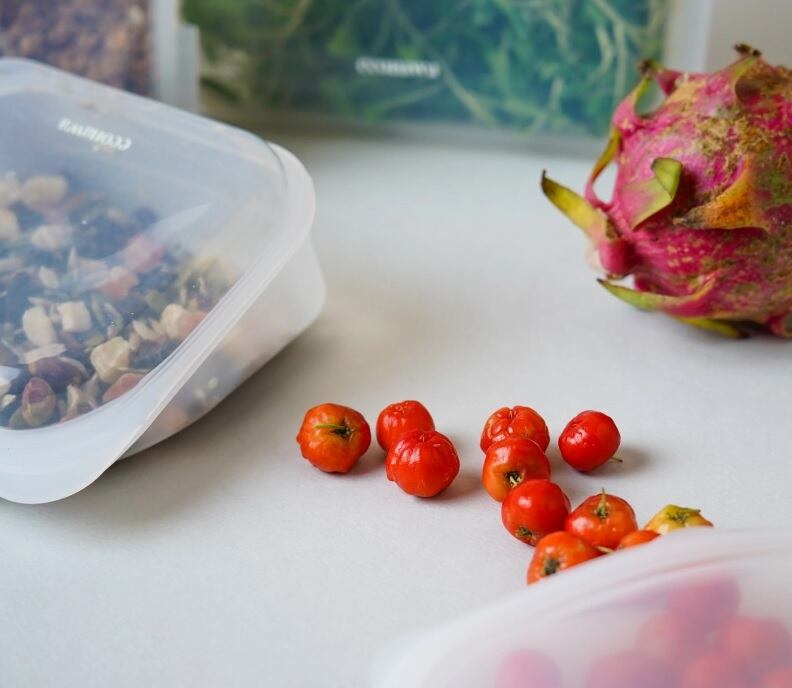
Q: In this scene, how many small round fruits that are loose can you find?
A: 11